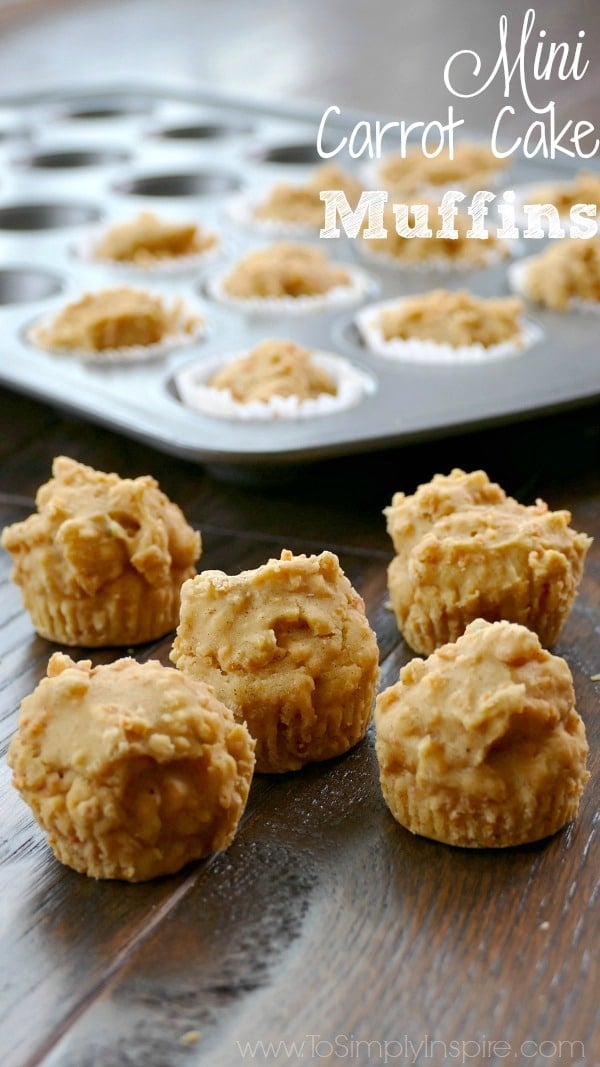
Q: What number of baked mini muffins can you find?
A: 5